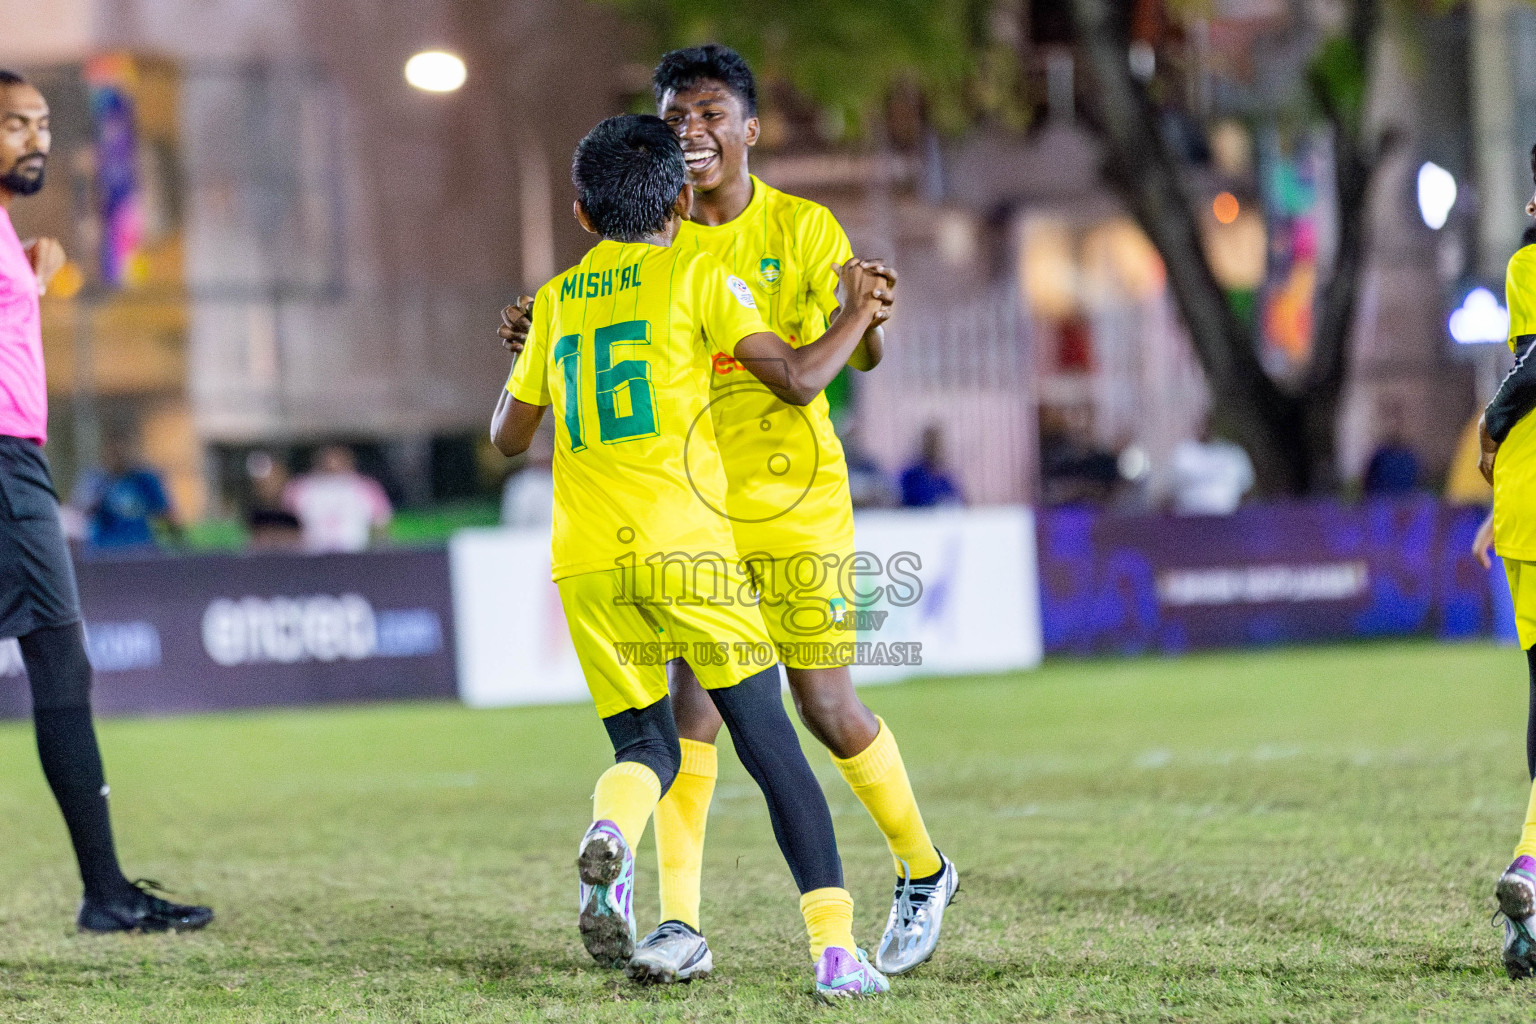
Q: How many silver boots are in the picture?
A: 2